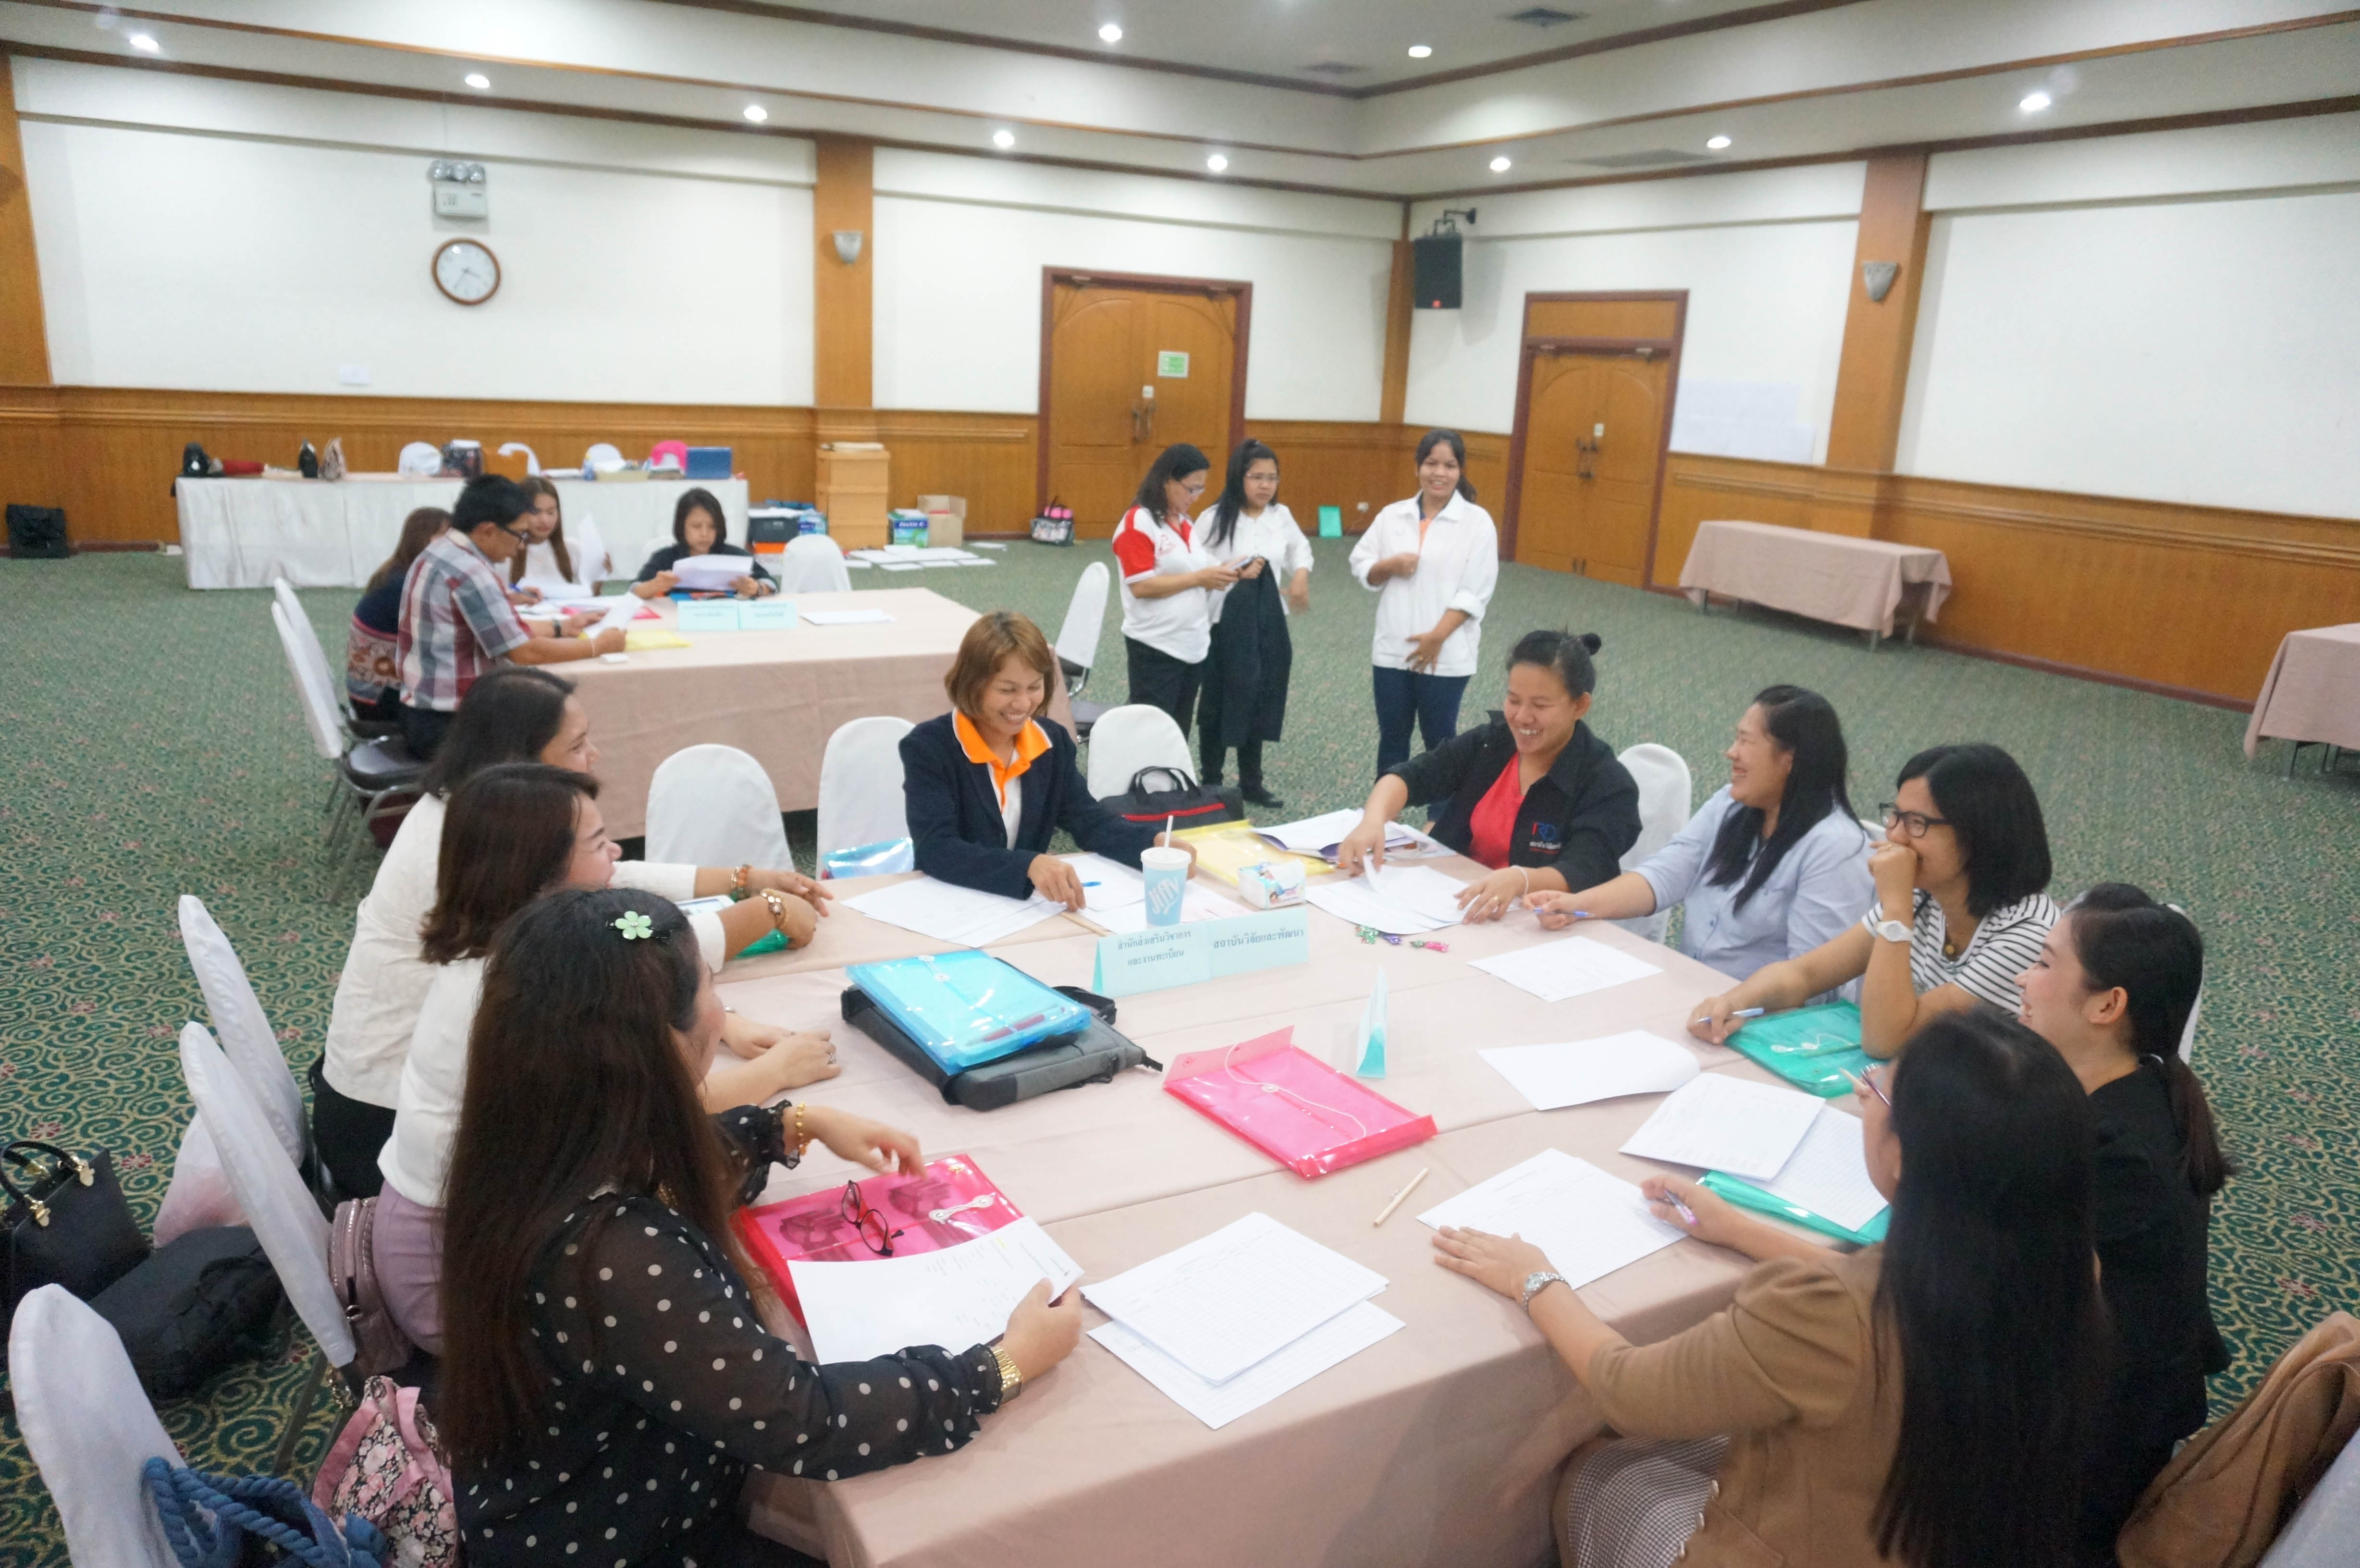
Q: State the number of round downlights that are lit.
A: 10